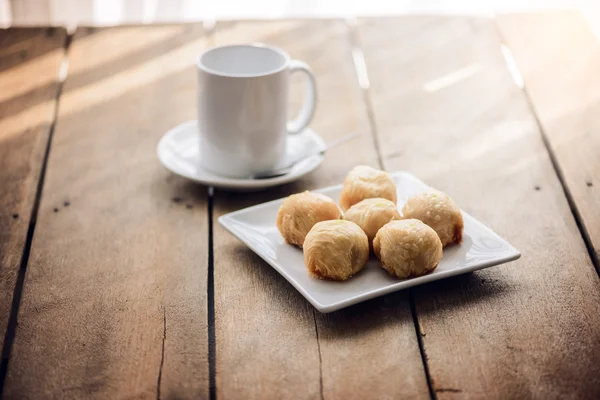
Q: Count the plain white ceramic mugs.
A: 1